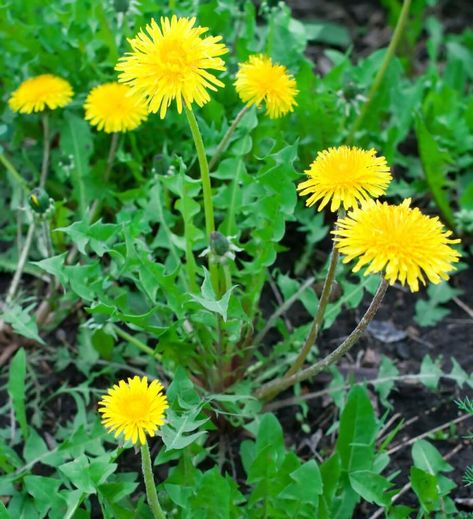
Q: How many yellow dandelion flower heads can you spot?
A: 7